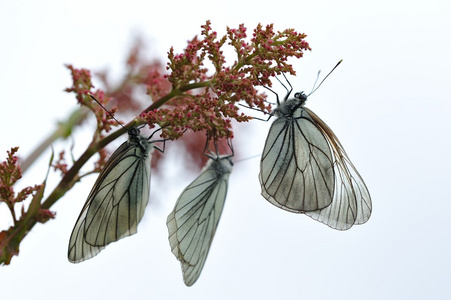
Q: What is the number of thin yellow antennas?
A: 0